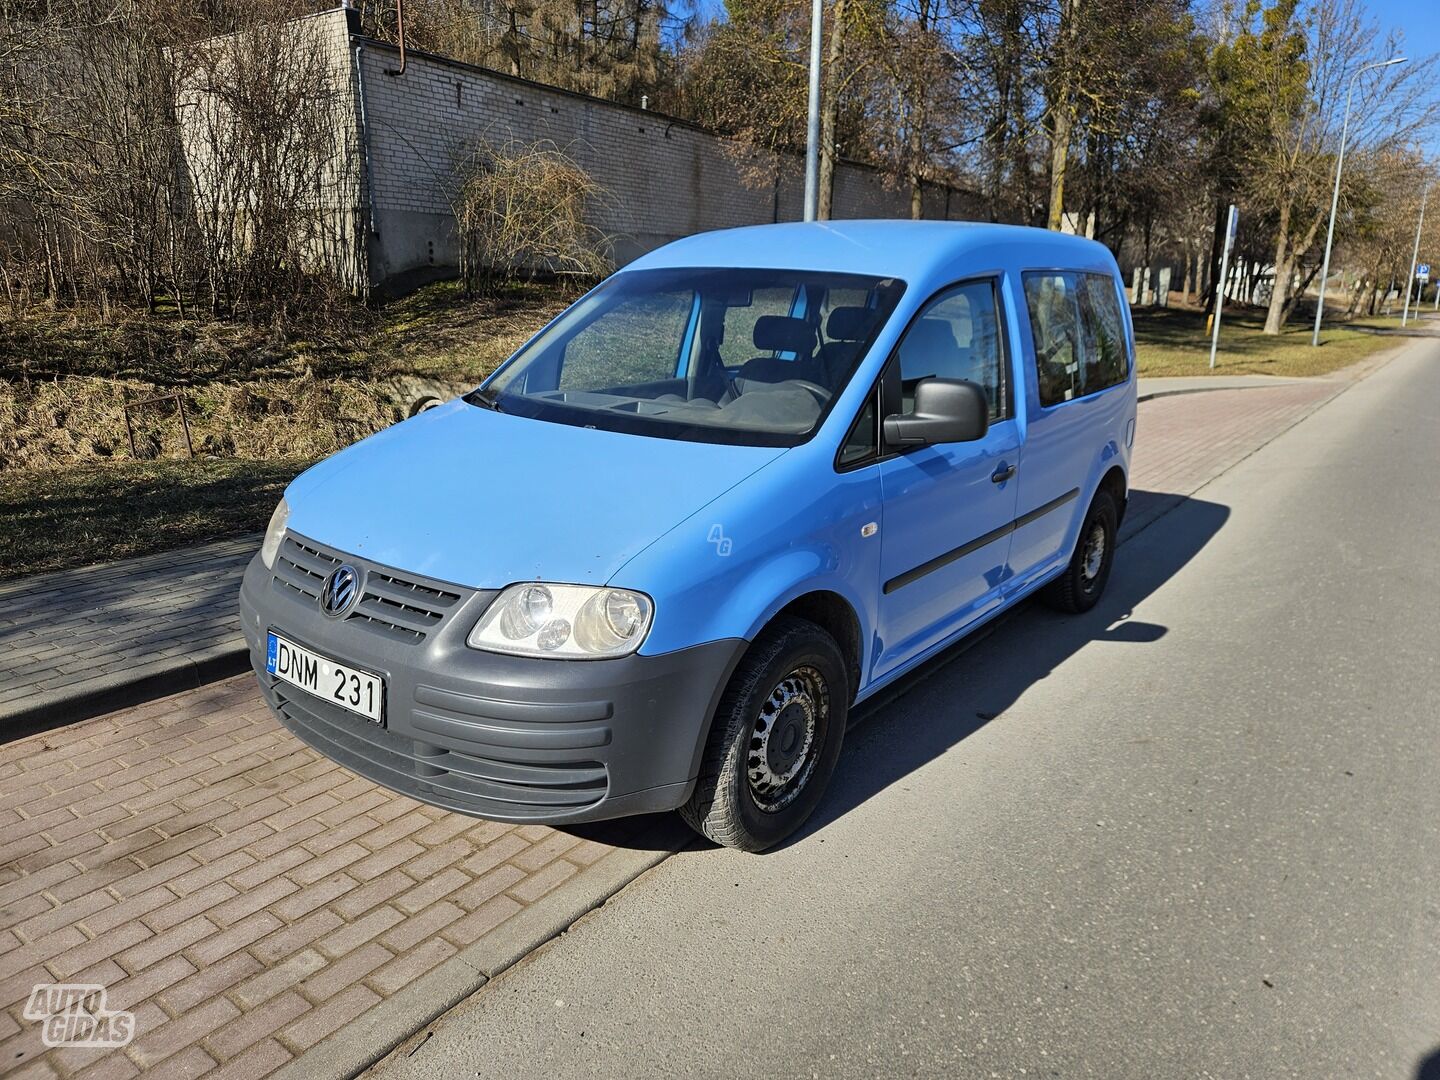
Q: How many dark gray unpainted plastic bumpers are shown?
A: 1